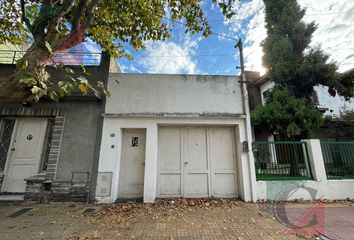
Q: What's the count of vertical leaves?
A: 3